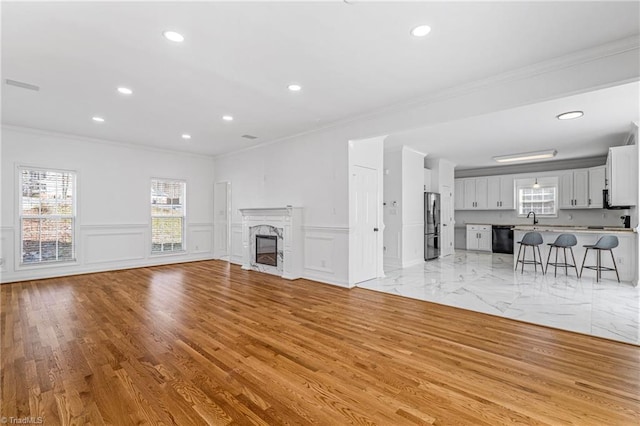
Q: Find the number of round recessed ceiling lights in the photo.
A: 8